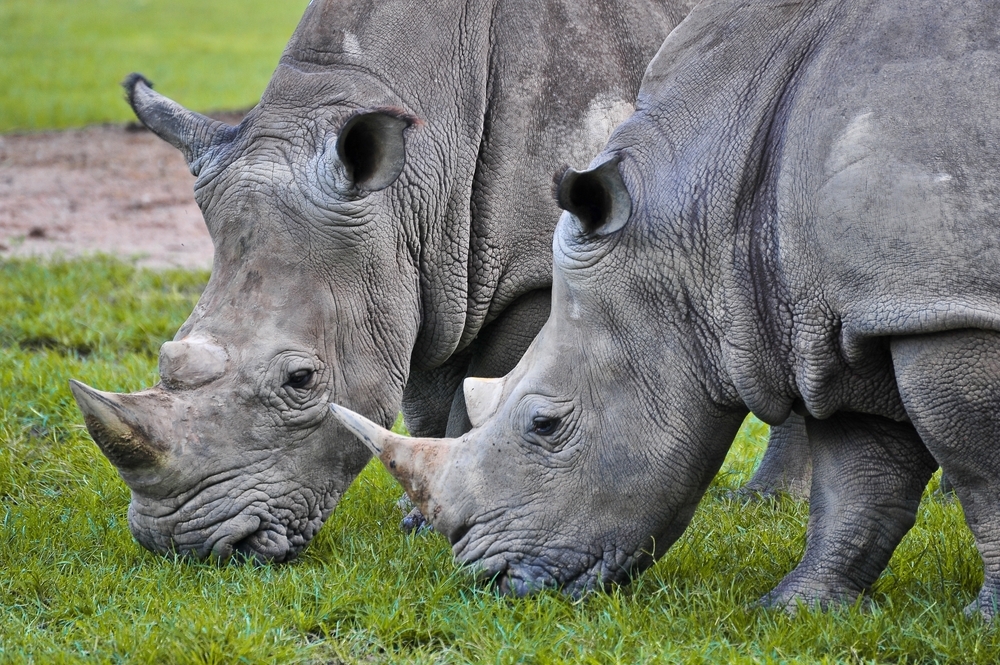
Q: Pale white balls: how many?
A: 0